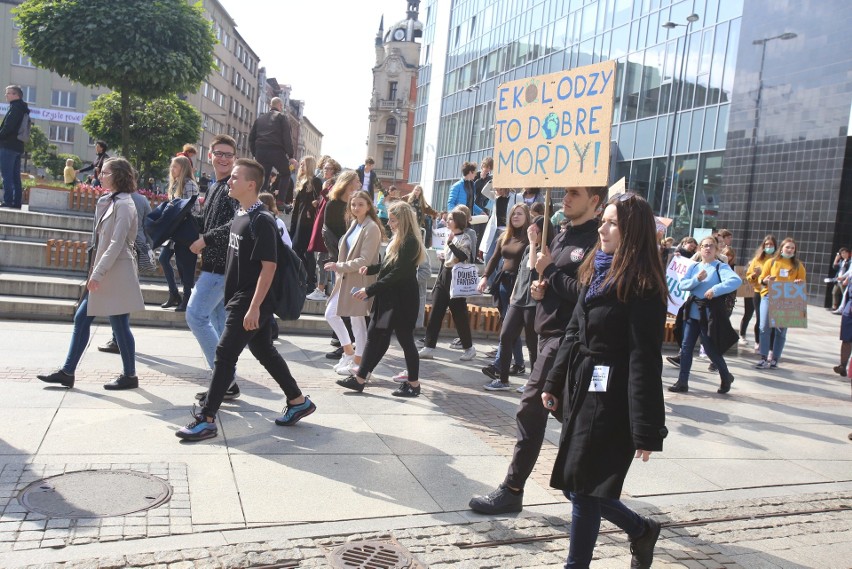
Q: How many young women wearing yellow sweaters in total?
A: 2